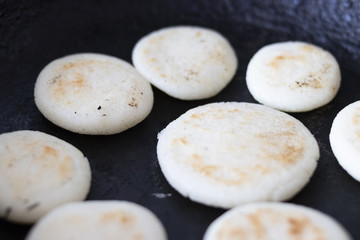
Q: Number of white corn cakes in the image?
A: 8